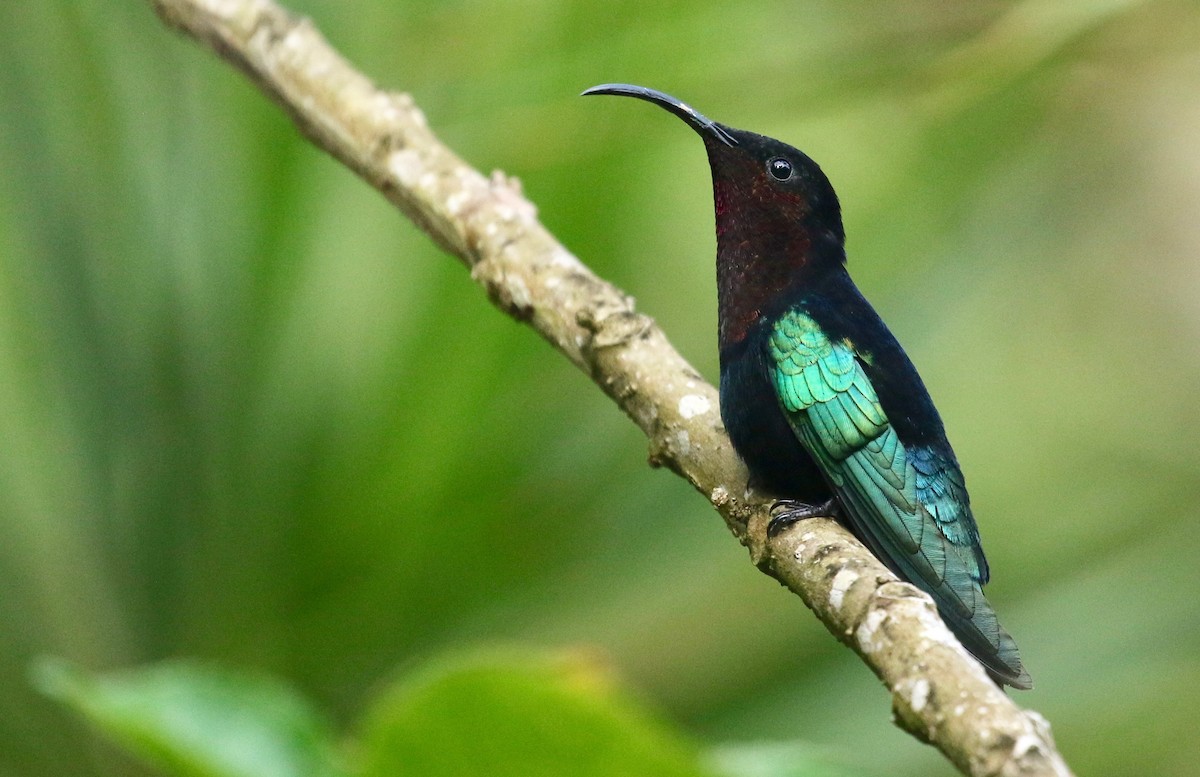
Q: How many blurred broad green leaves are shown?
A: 2